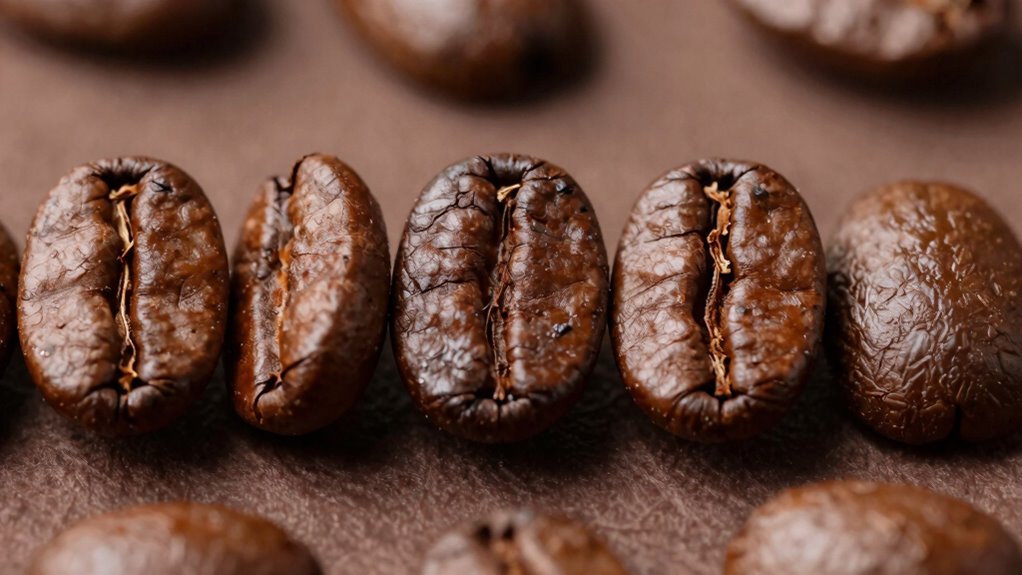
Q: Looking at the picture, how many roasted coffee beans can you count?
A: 12